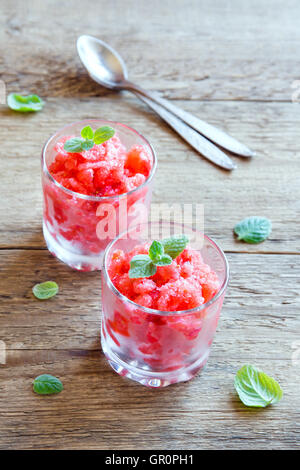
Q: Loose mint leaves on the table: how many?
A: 5